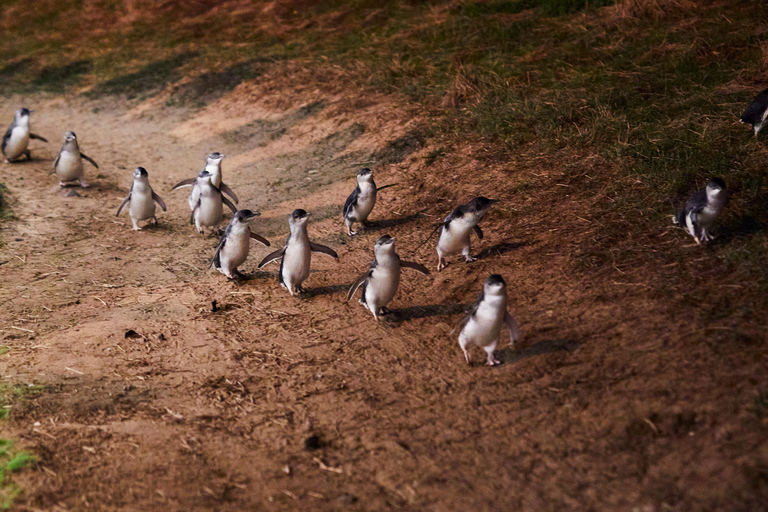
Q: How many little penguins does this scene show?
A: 13